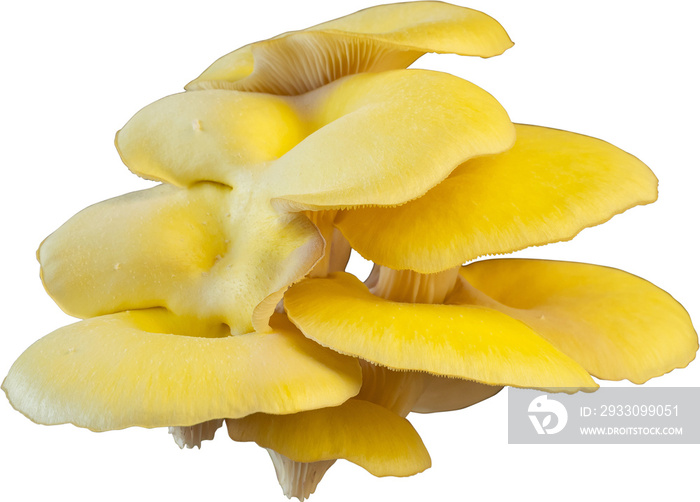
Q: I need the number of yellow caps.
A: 8